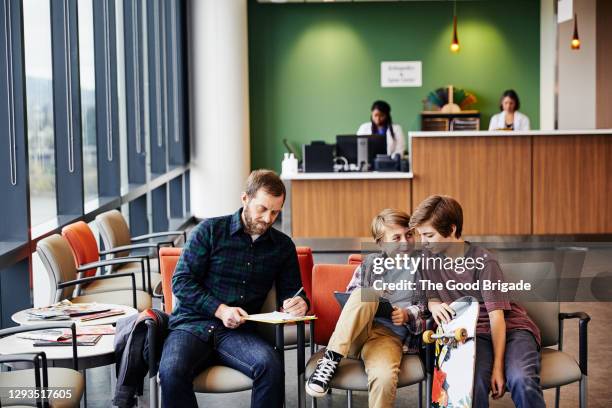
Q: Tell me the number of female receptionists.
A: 2